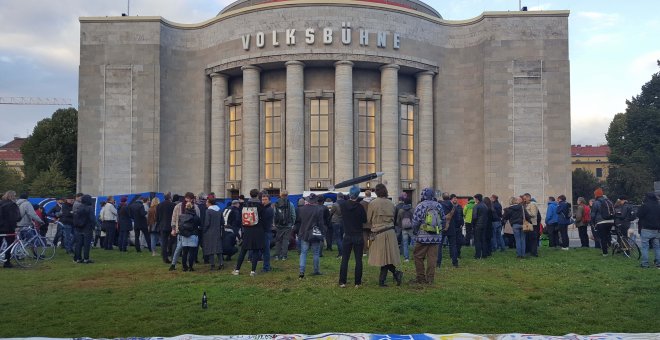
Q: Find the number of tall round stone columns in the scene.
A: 6